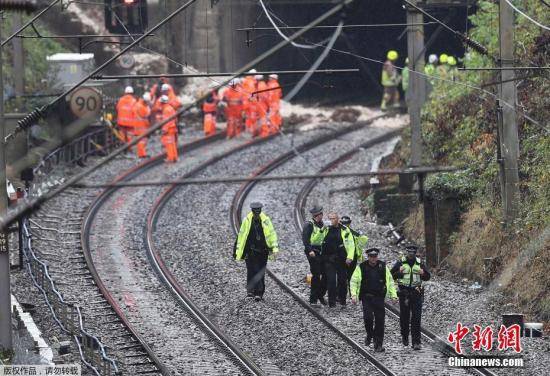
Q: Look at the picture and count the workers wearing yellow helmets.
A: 3